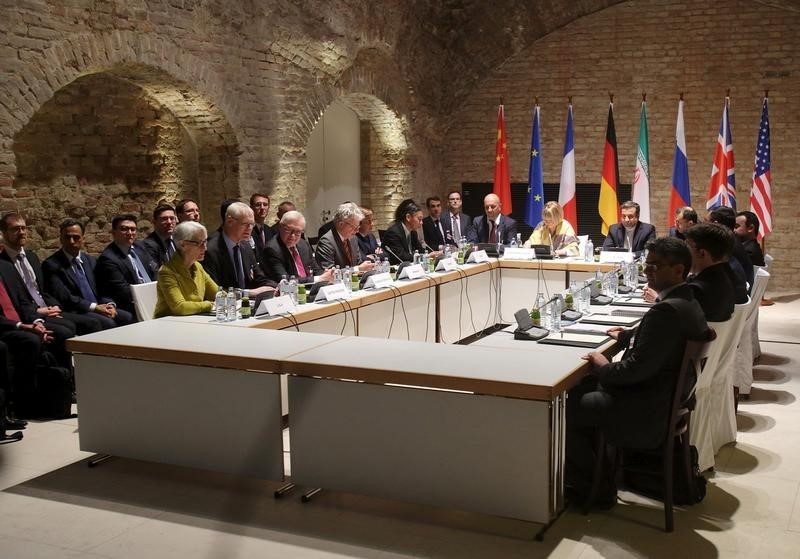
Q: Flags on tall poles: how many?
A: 8